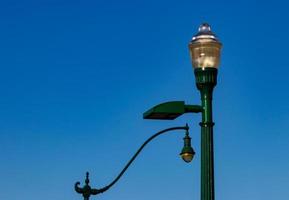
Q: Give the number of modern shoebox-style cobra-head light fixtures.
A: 1